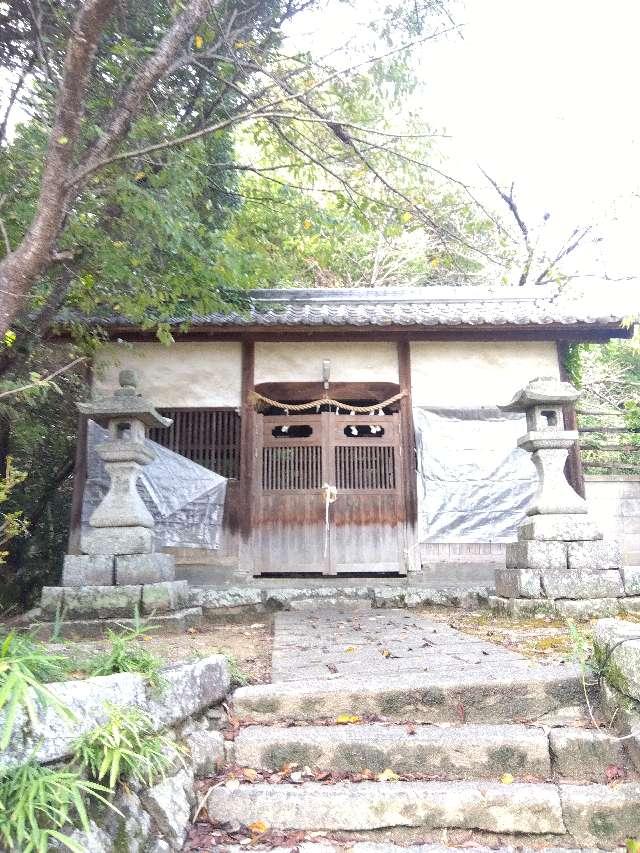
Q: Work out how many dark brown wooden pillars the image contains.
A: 4